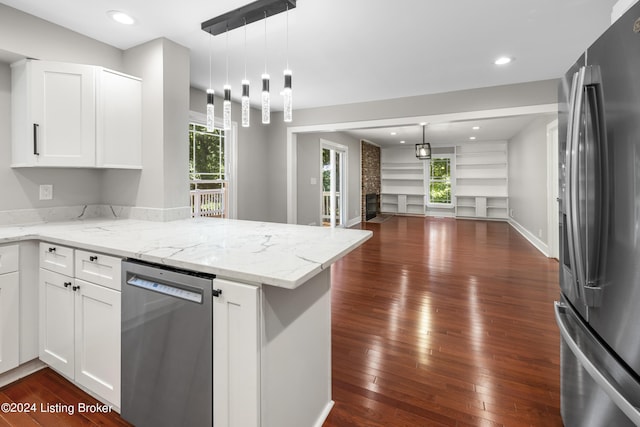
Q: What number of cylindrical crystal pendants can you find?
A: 5